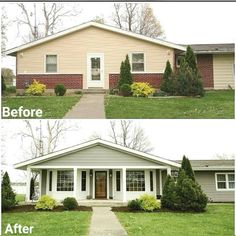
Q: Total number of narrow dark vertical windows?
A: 4